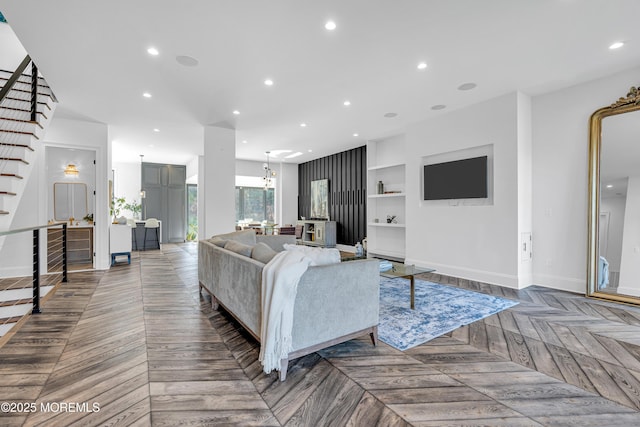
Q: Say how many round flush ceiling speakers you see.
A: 4